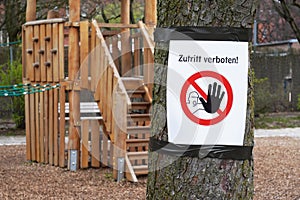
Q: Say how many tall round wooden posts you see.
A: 4